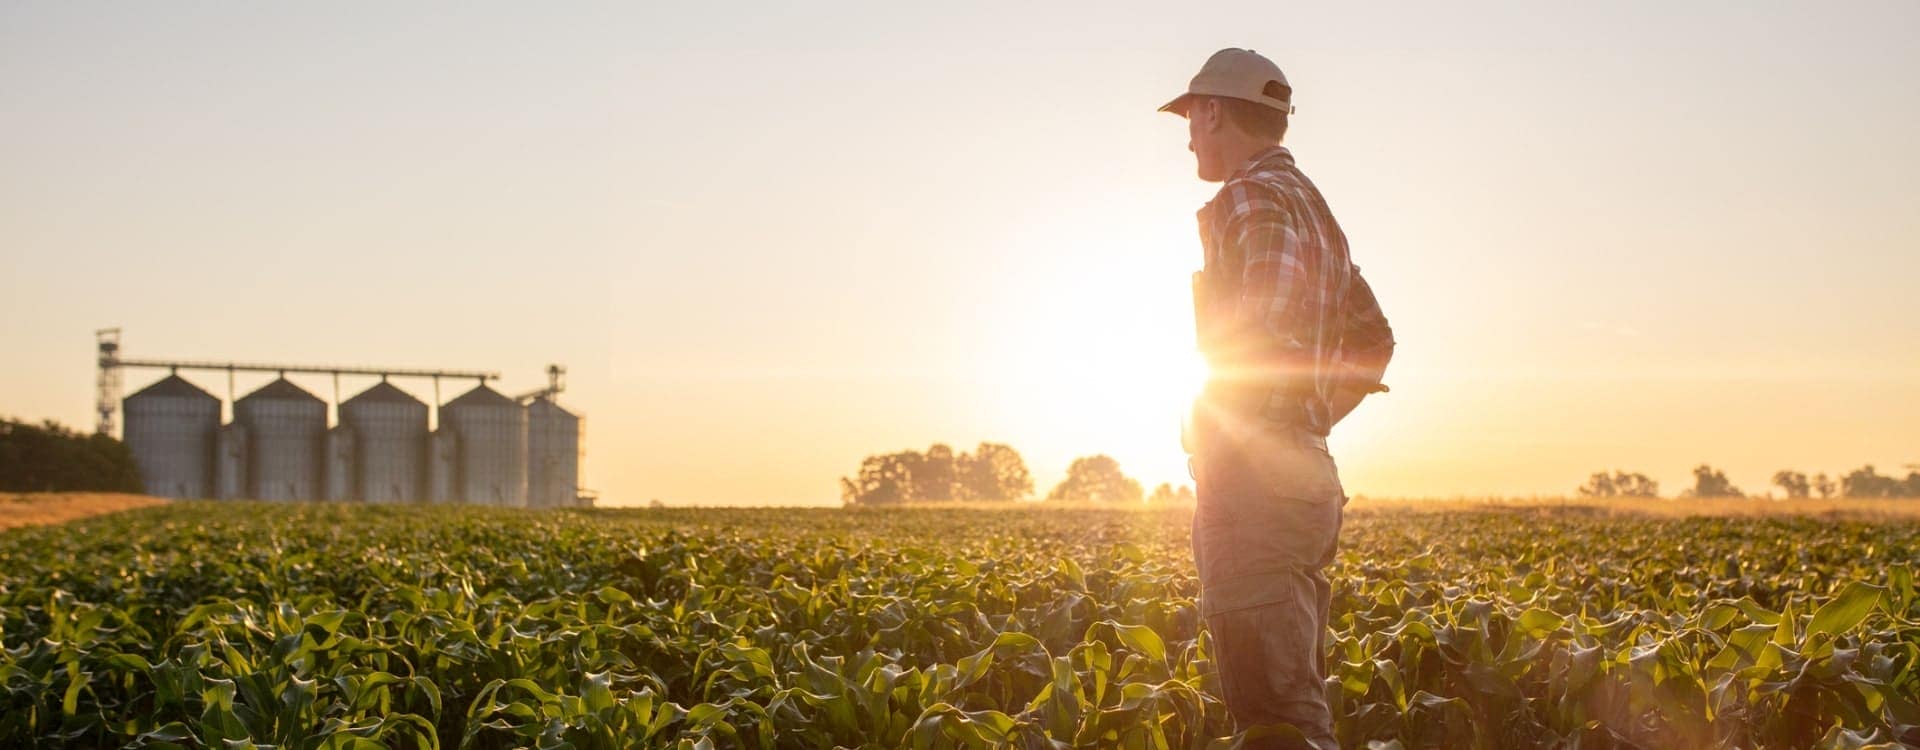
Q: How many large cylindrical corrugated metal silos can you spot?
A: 5